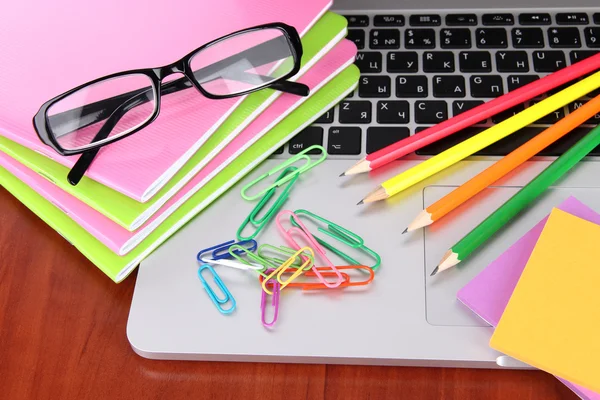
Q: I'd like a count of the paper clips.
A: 12